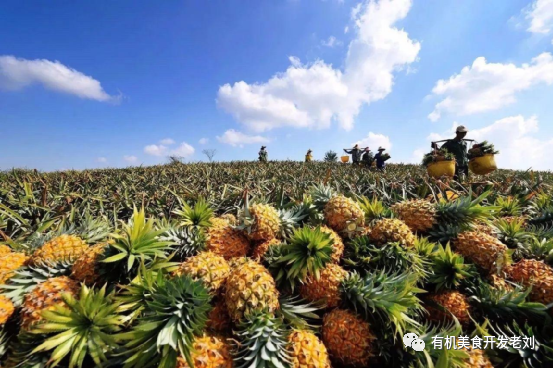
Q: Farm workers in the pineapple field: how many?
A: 6